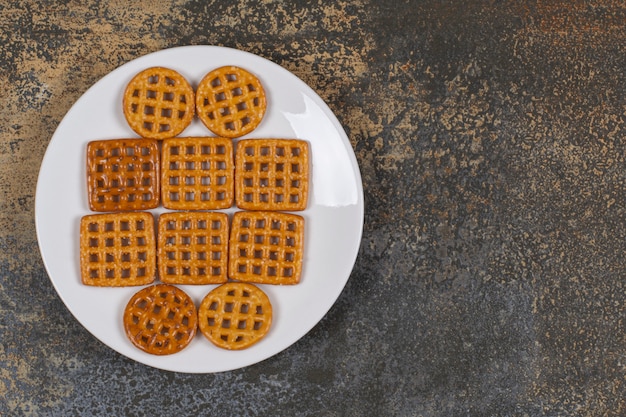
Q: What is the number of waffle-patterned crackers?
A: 10